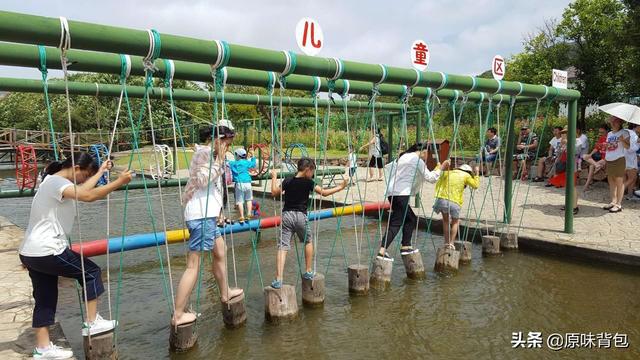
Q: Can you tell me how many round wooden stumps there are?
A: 12